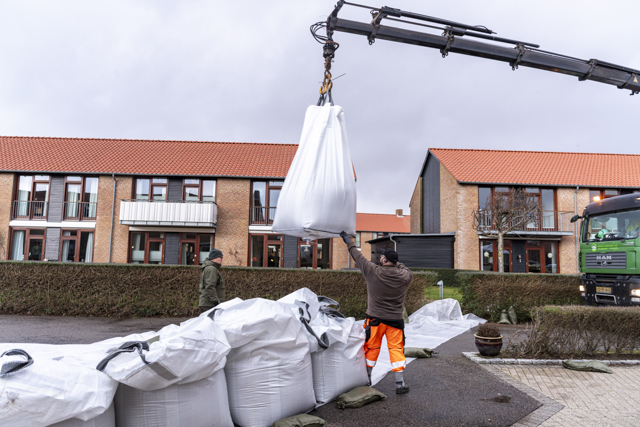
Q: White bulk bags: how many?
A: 5